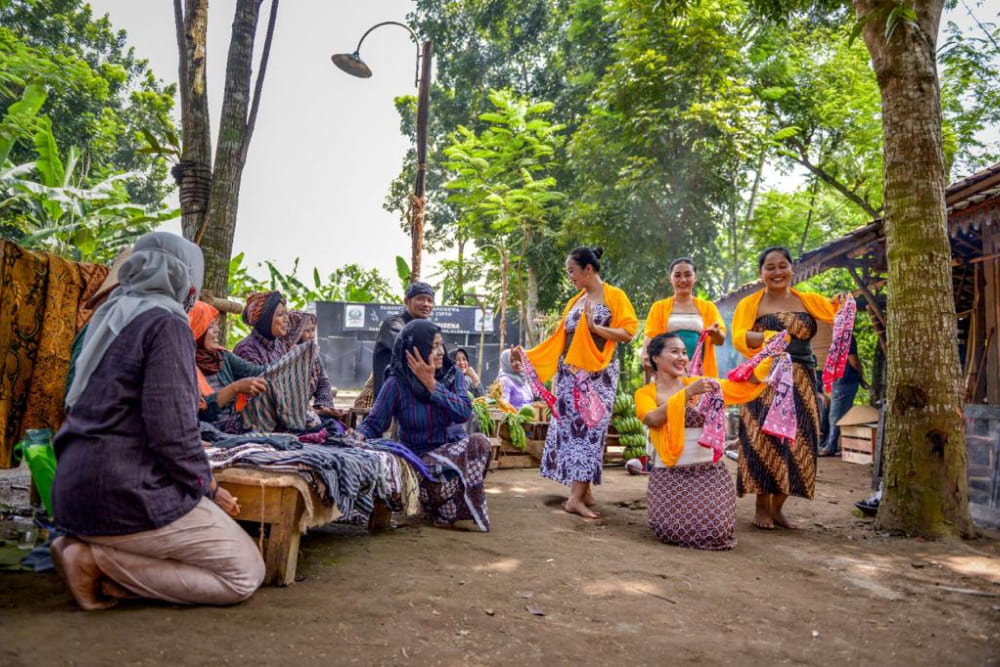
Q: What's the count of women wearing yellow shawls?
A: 4